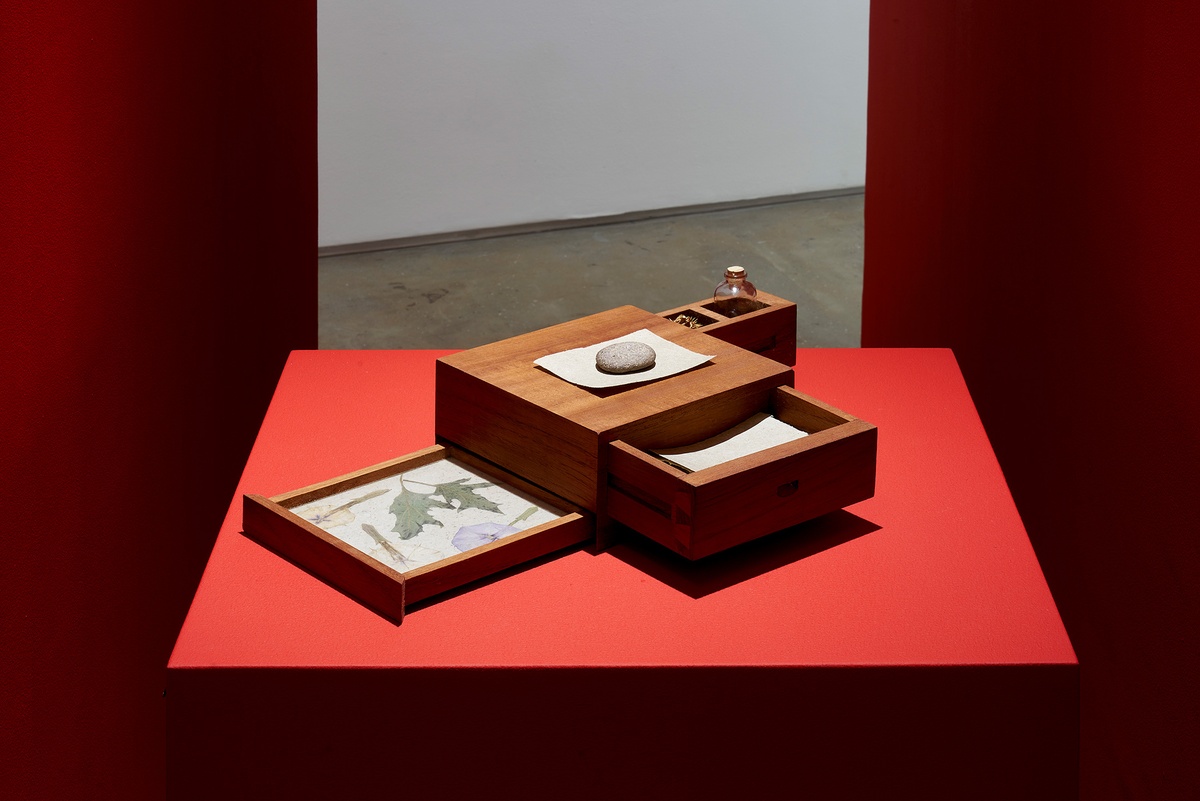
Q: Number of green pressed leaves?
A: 2